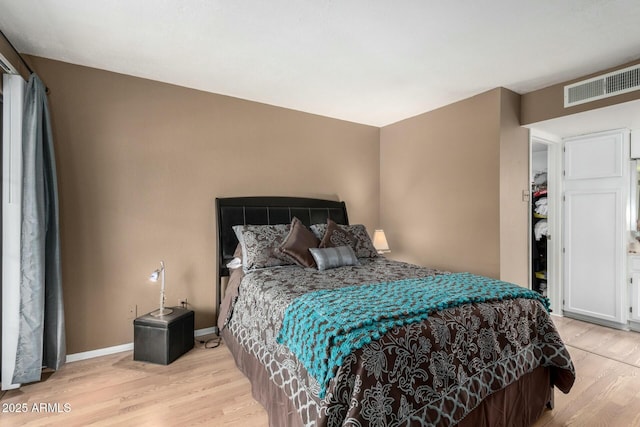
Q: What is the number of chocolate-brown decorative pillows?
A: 2